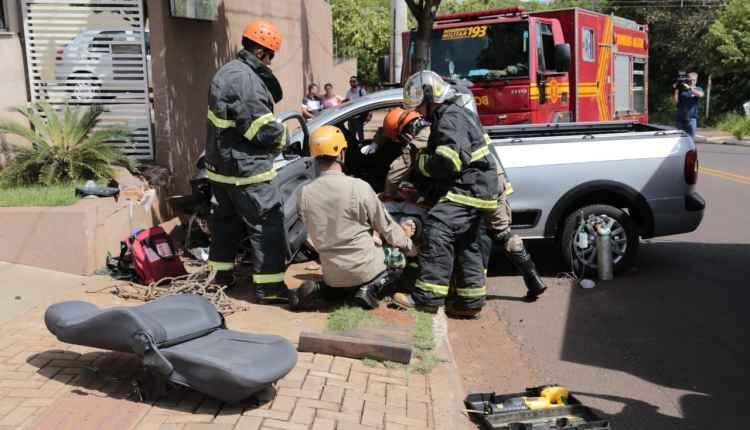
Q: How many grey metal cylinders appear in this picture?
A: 1